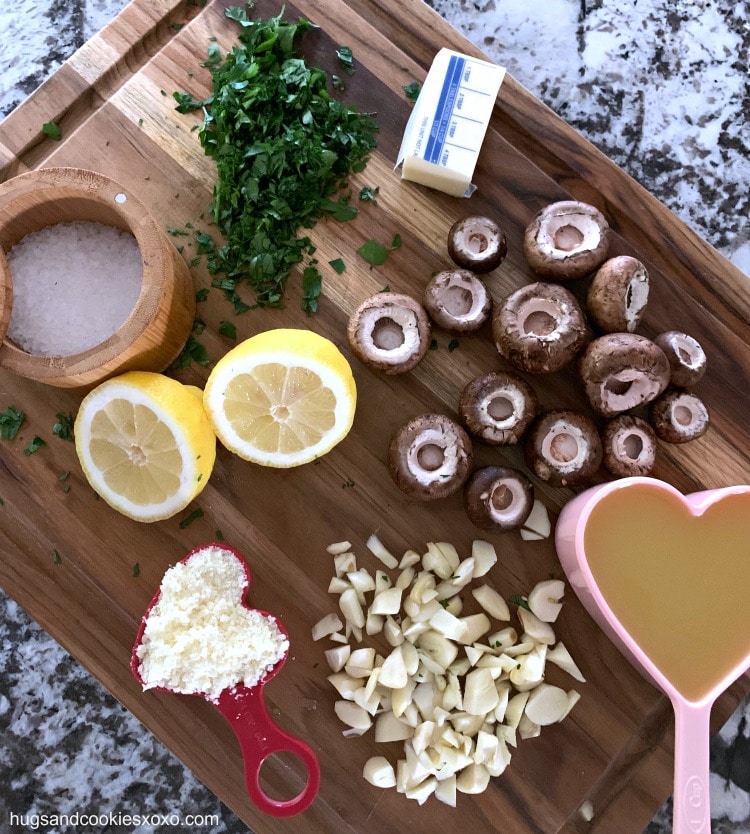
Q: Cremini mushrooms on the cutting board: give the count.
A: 14